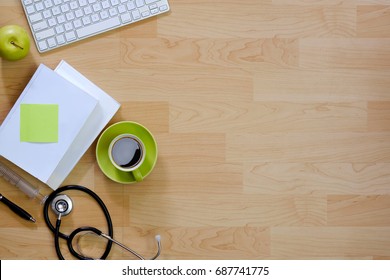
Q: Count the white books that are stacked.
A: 2